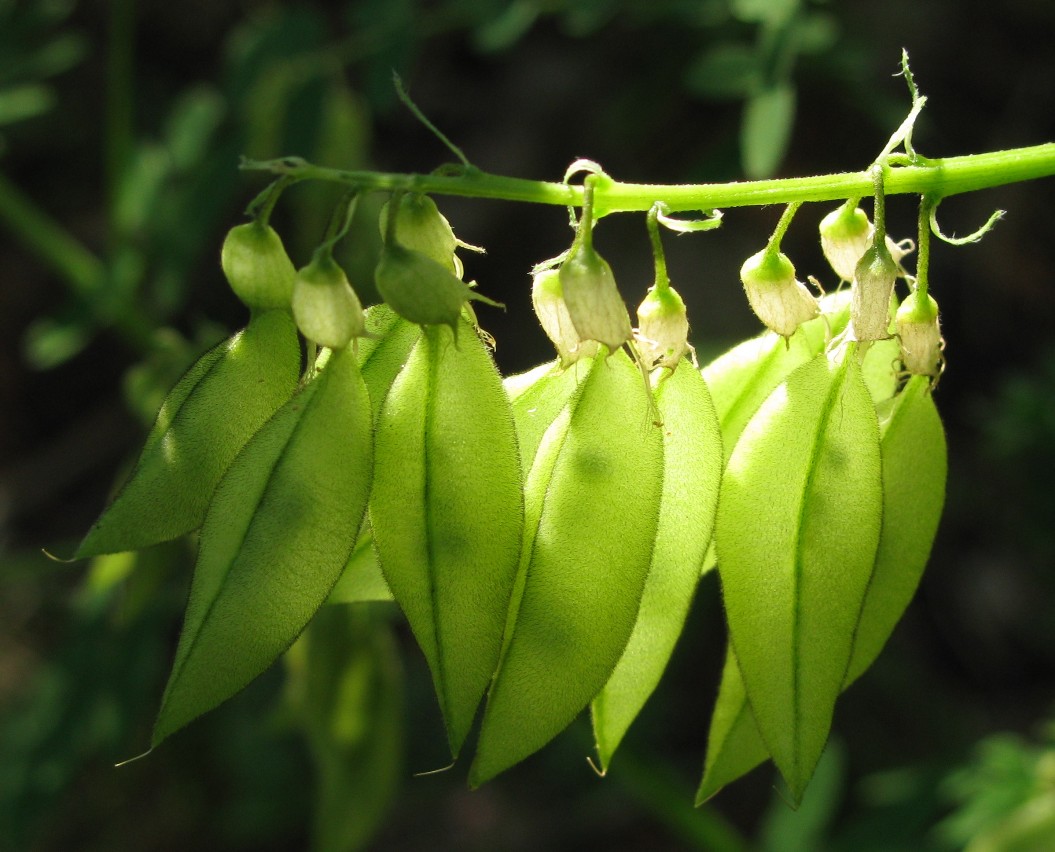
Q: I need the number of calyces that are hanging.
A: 11